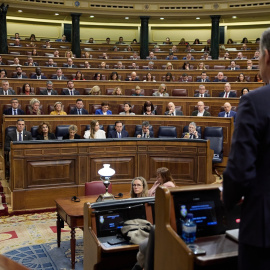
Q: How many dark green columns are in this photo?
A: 4